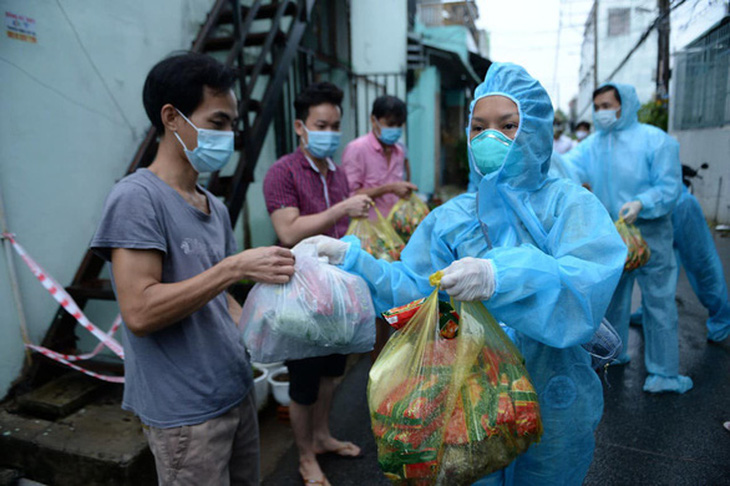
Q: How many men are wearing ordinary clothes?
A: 3